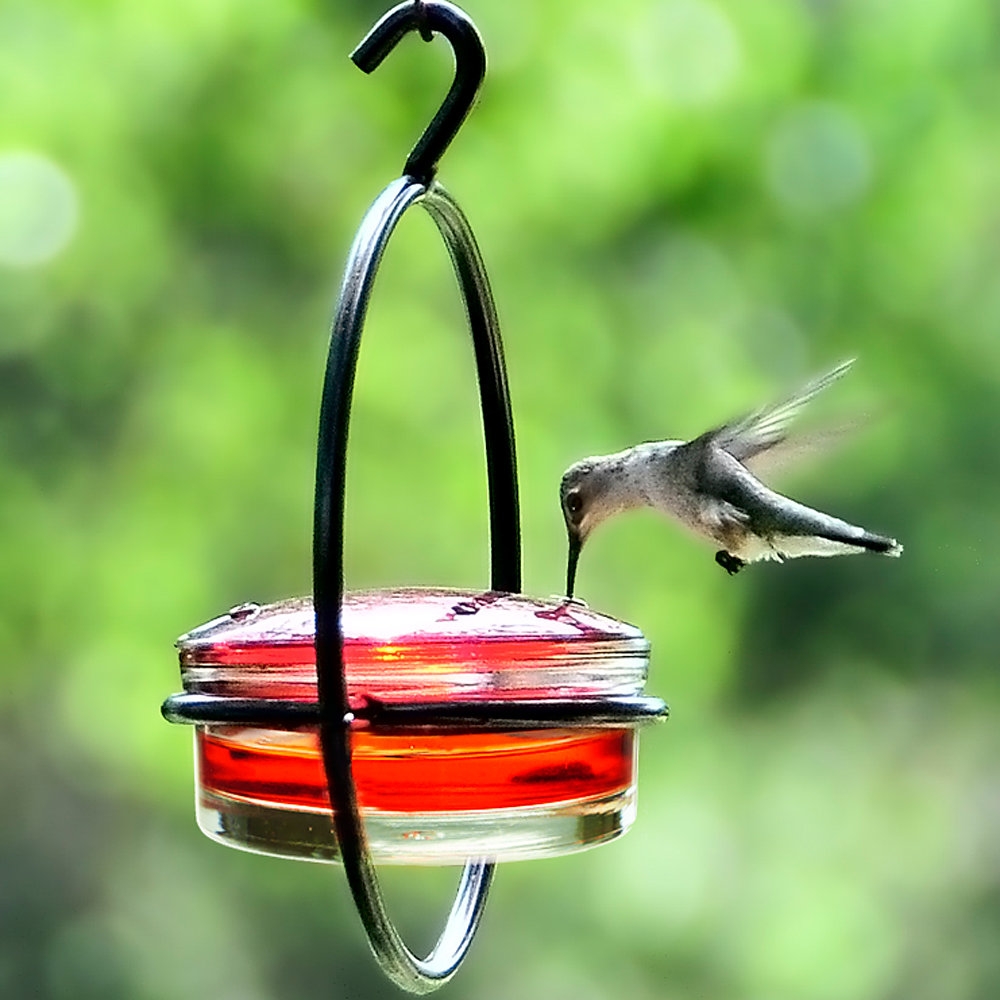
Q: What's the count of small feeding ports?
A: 2